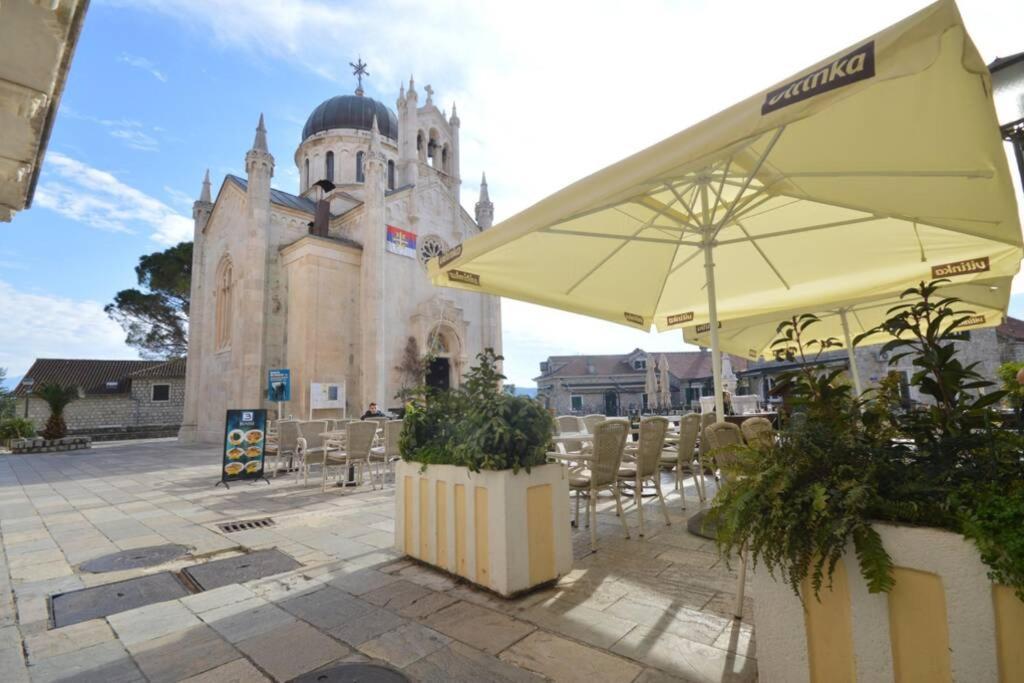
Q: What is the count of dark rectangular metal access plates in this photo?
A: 2